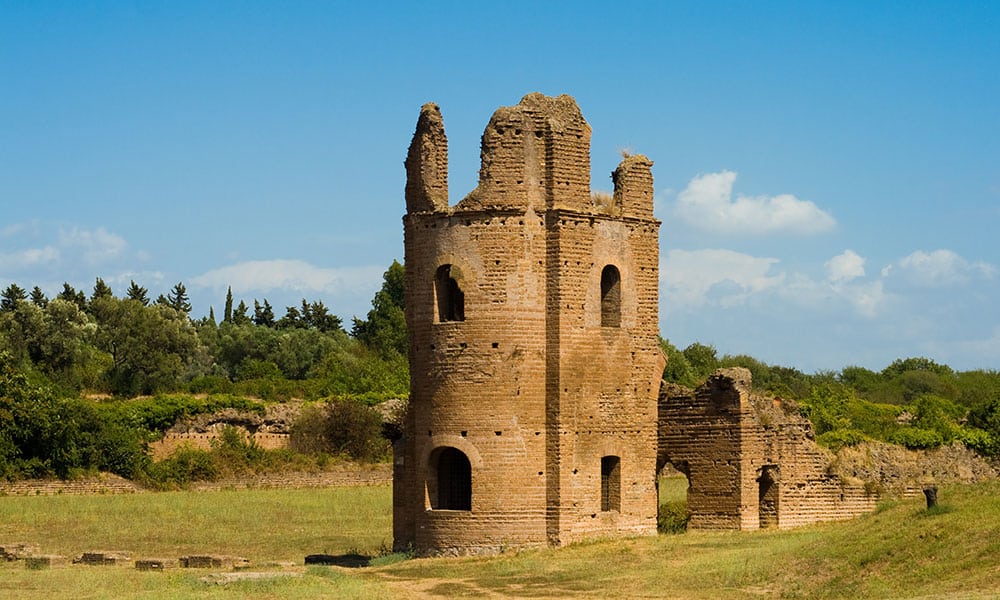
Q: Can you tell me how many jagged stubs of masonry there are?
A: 3